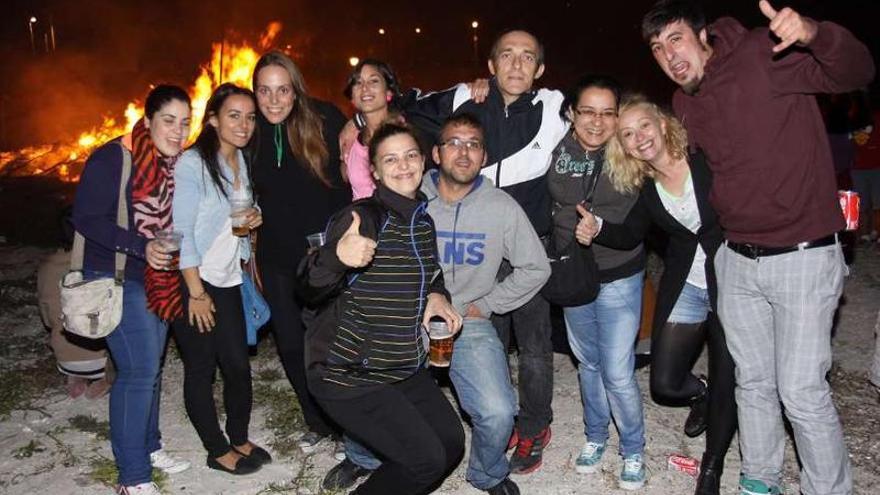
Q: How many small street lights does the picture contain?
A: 5